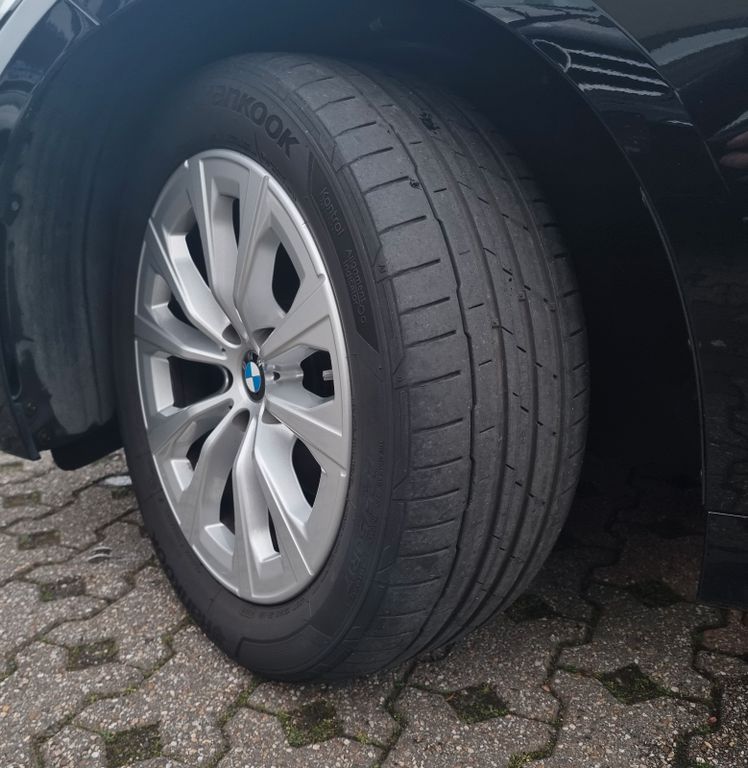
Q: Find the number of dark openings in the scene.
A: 10